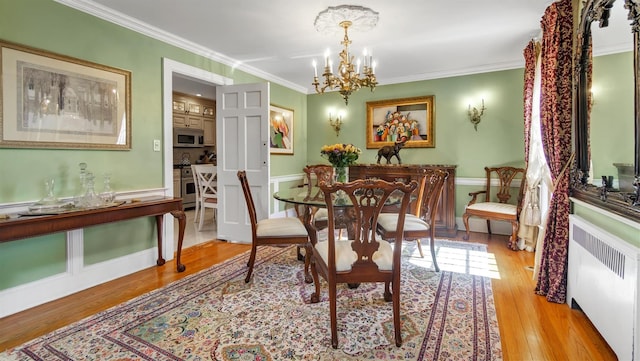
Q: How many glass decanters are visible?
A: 4